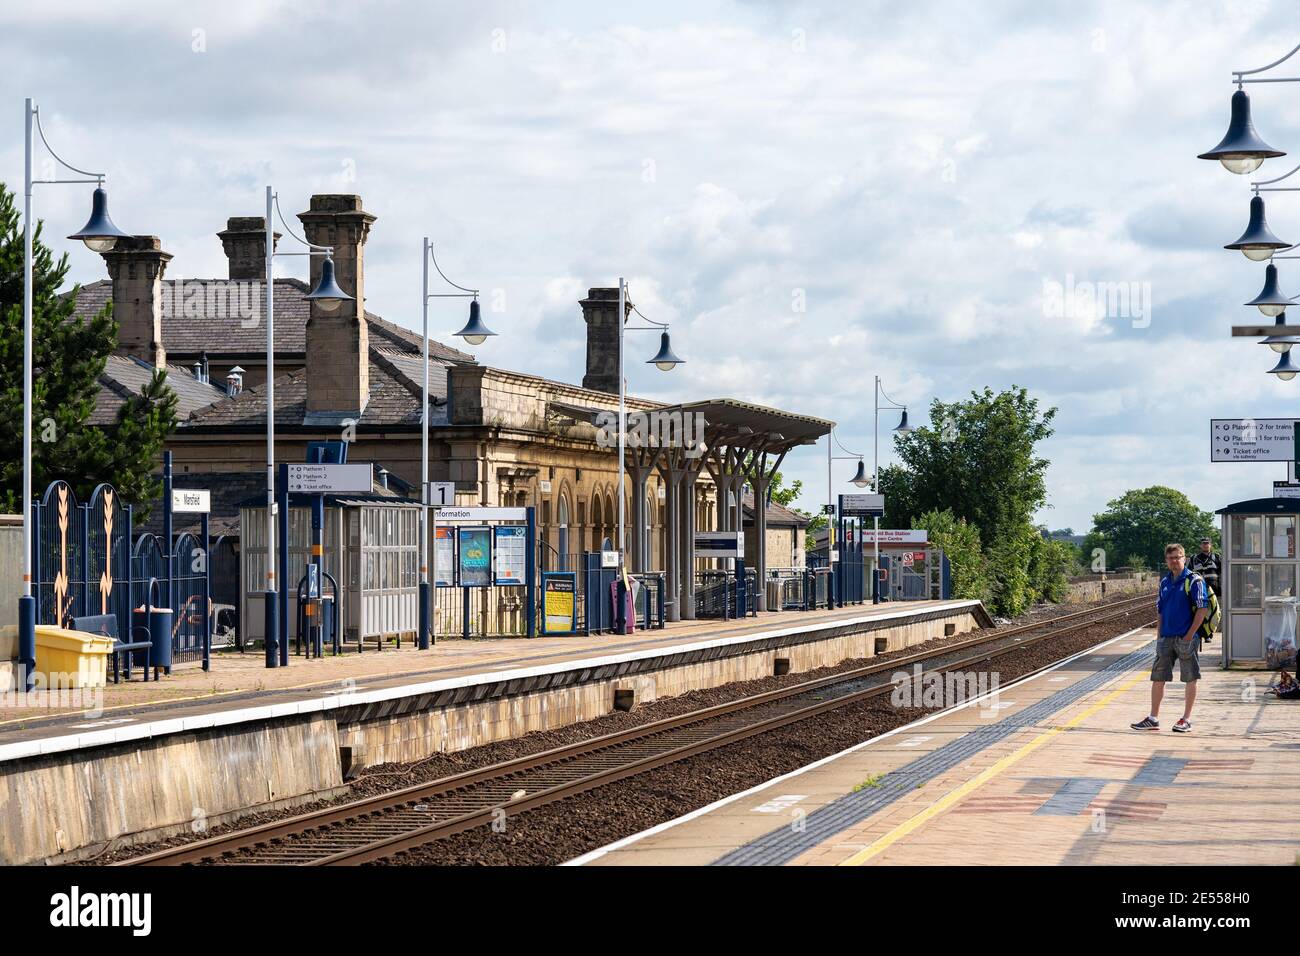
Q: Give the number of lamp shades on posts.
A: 11